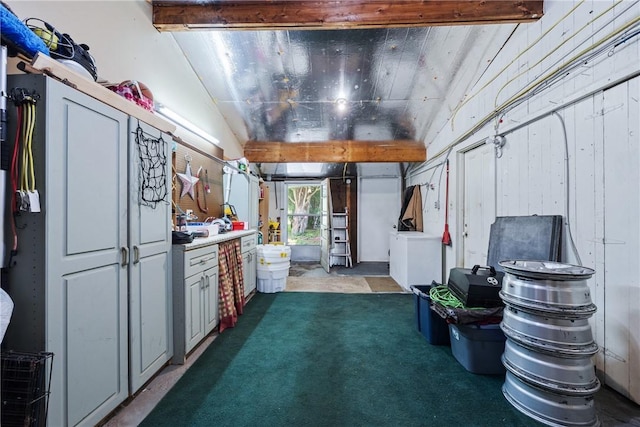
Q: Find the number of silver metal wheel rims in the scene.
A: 4